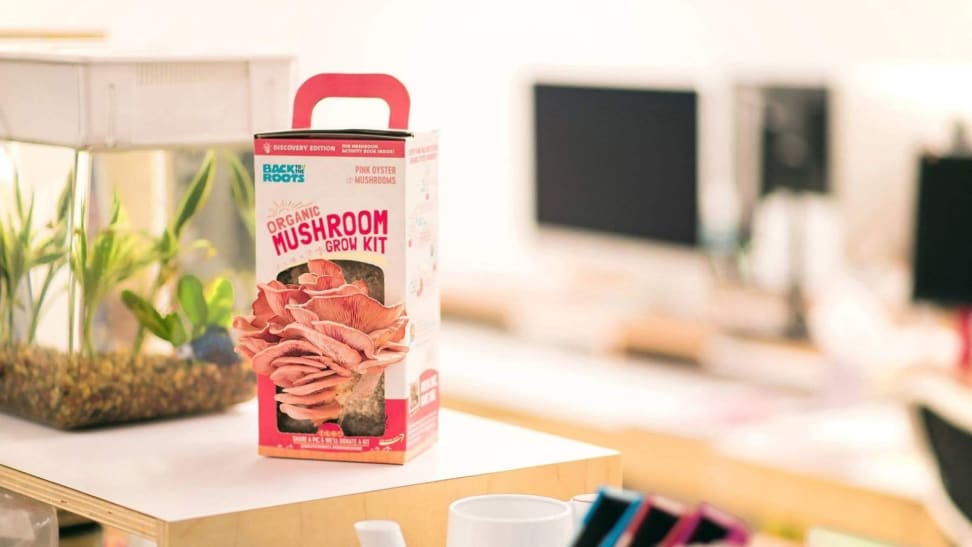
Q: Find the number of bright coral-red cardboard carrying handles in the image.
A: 1